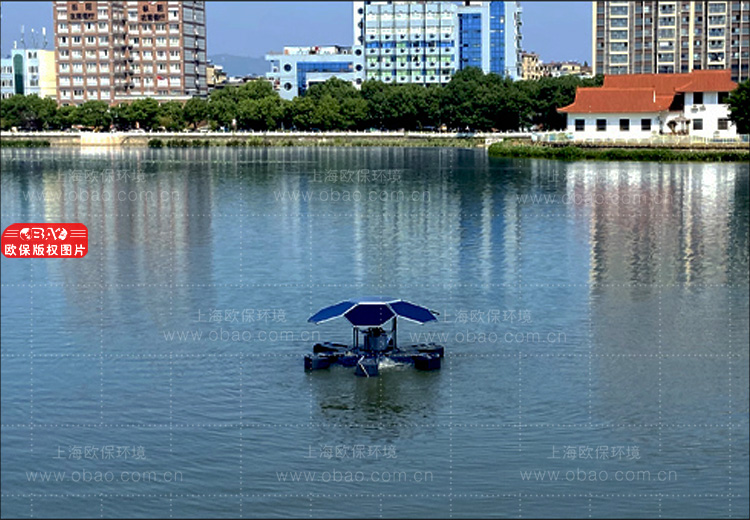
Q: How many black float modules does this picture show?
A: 5